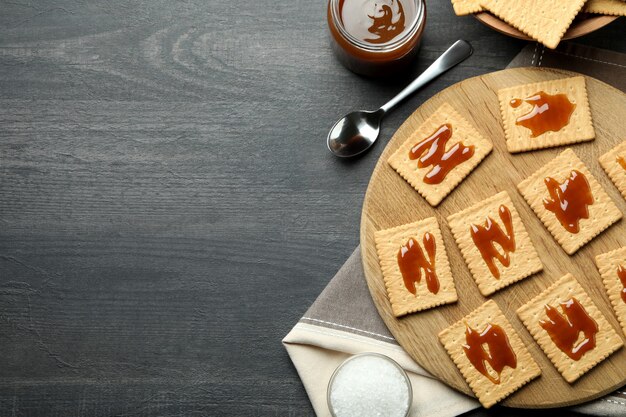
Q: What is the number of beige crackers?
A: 12